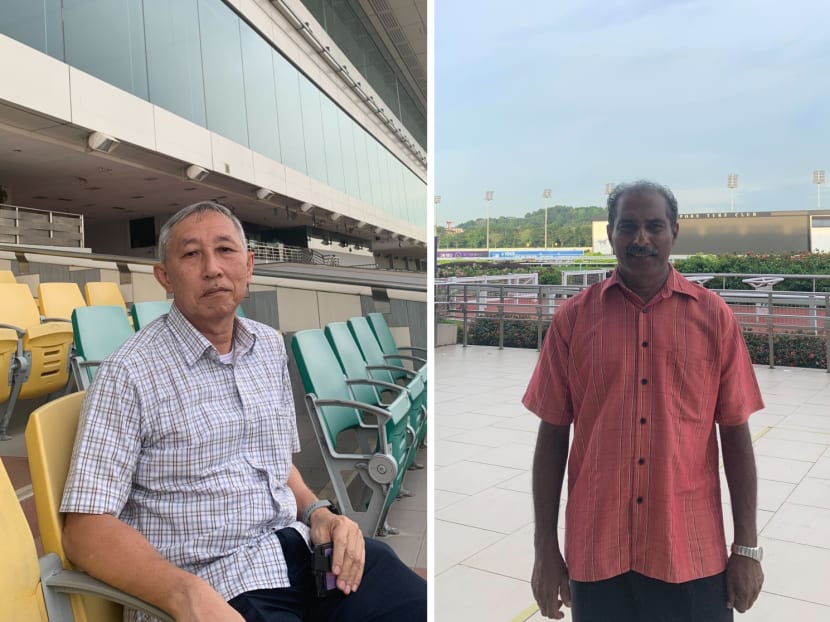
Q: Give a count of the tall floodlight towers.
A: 6